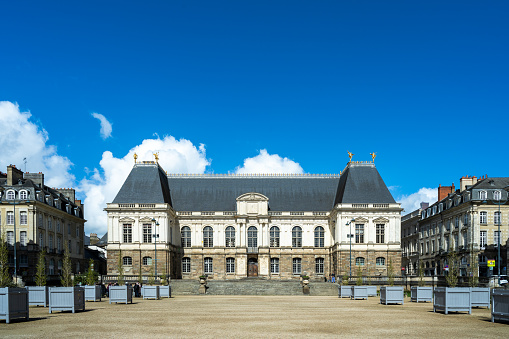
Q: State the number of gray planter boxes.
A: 15